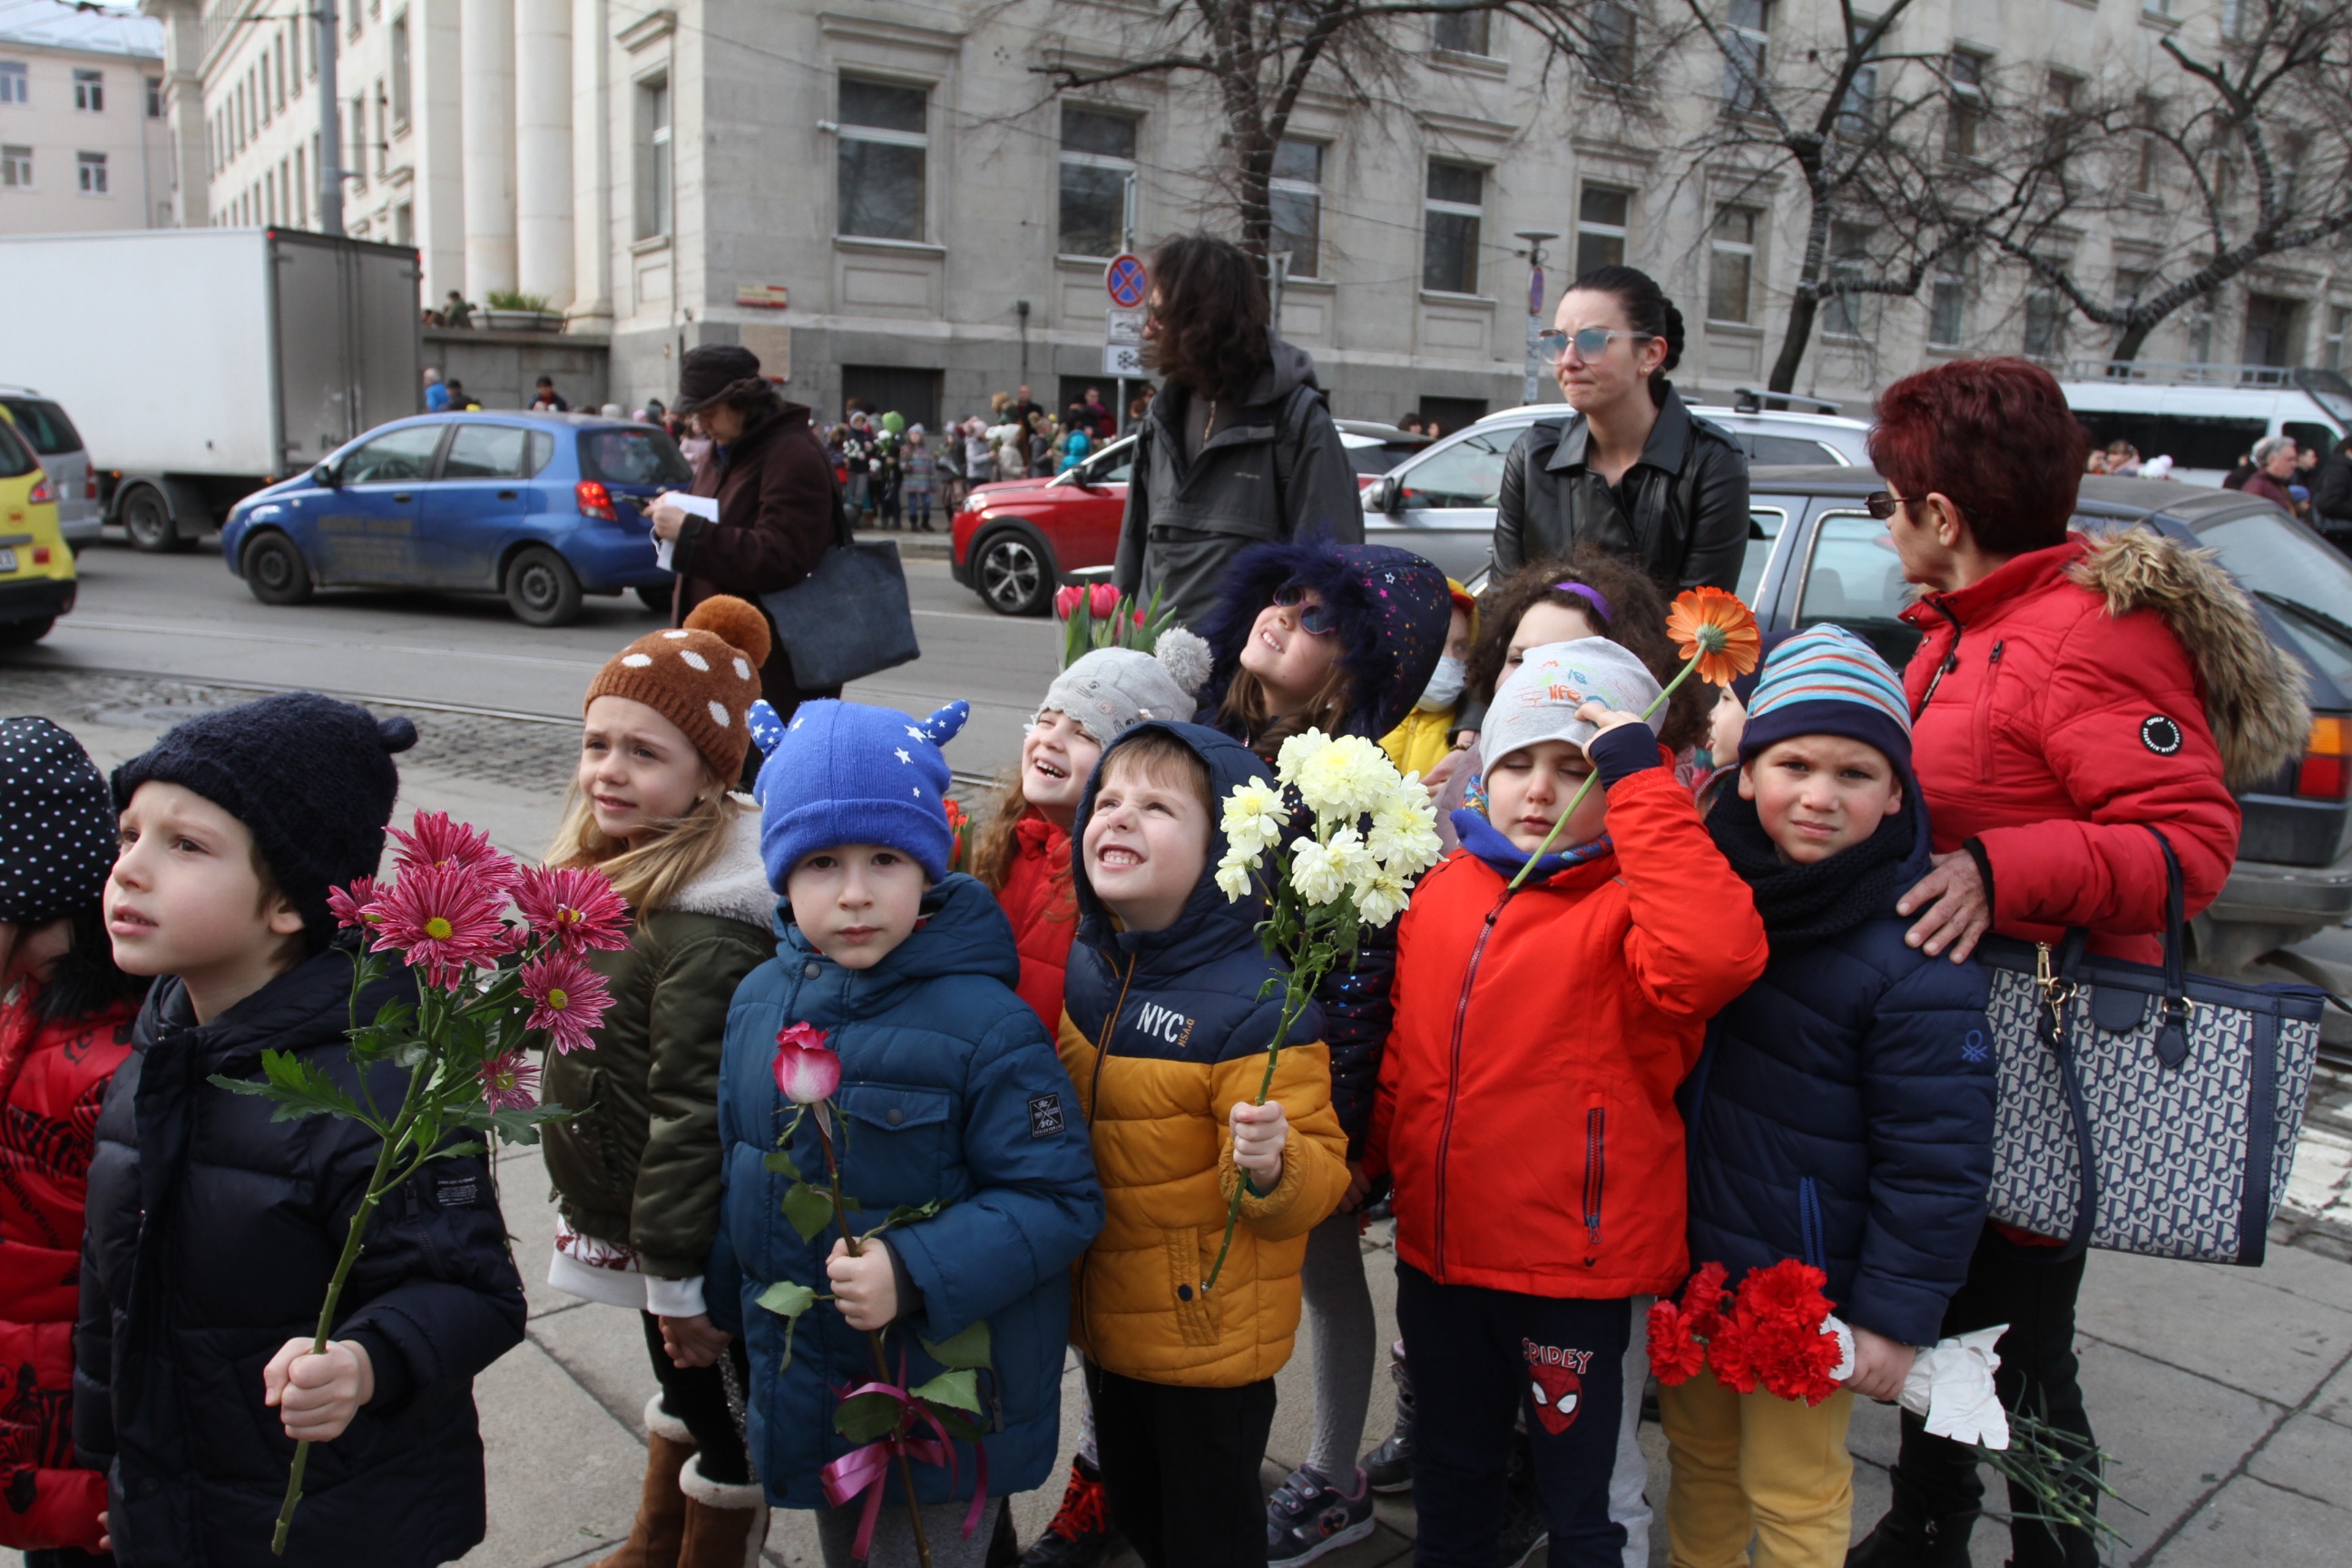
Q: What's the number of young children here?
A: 12